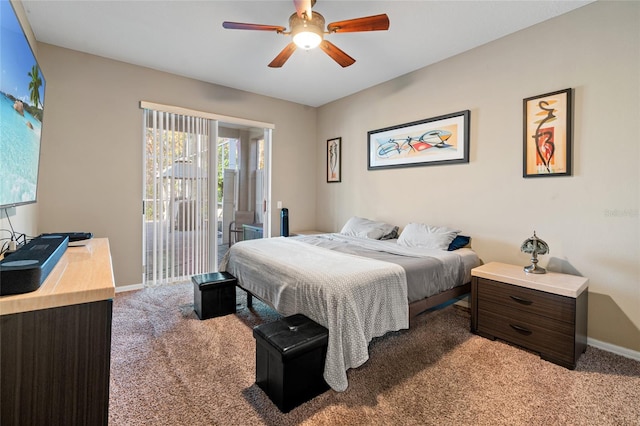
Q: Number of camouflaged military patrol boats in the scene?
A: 0